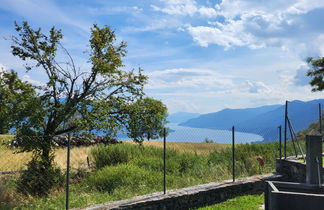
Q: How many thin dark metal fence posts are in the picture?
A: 6